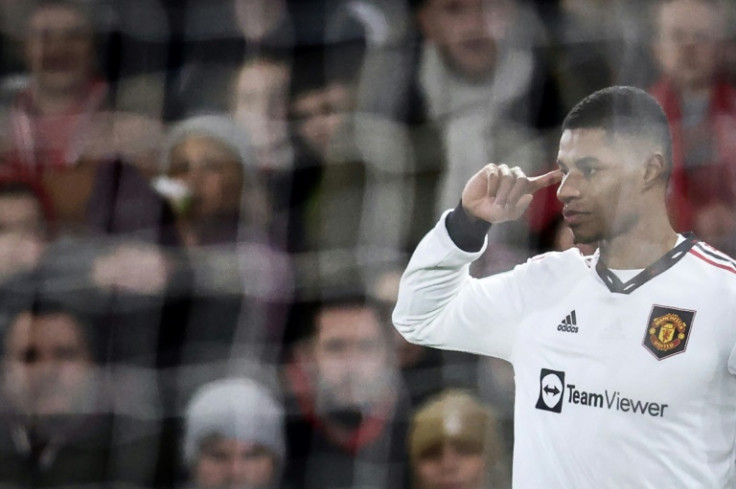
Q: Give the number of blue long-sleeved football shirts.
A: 0